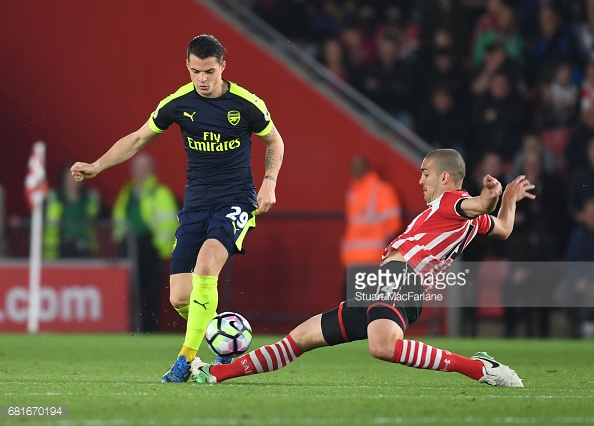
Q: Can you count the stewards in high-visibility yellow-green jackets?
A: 2